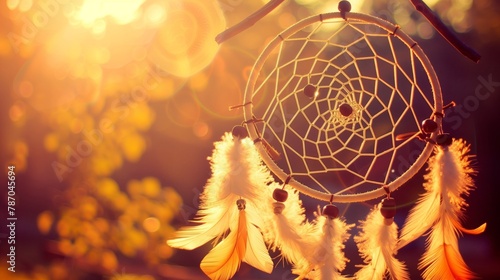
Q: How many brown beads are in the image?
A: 9